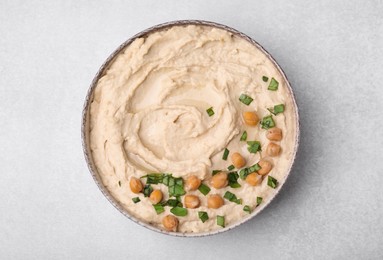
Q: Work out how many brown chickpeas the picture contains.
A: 13